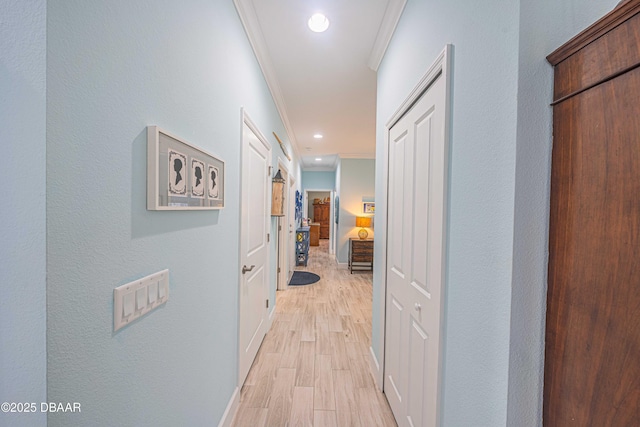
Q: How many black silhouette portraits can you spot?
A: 3